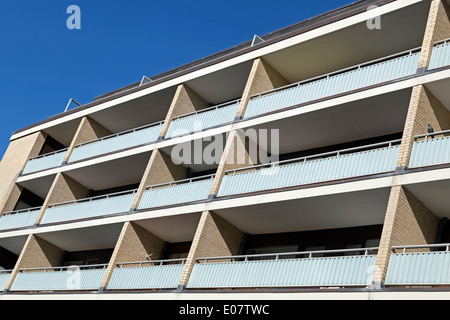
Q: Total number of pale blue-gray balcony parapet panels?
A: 15